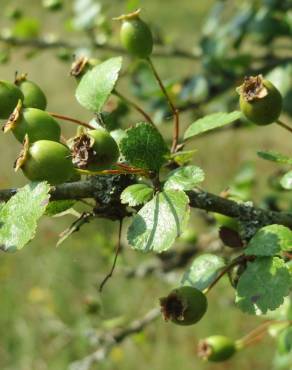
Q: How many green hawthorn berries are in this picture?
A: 10